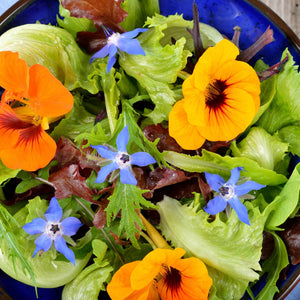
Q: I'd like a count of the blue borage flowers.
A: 4